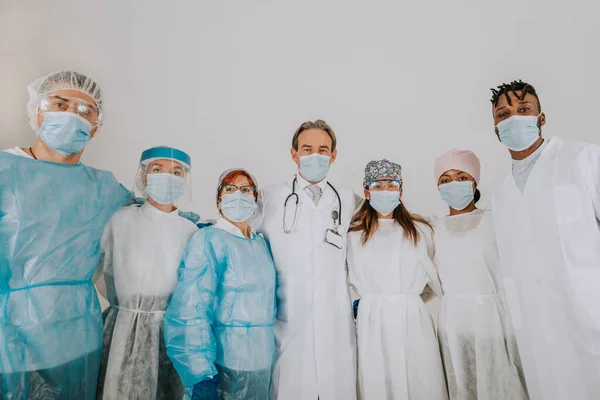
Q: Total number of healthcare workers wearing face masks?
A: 7